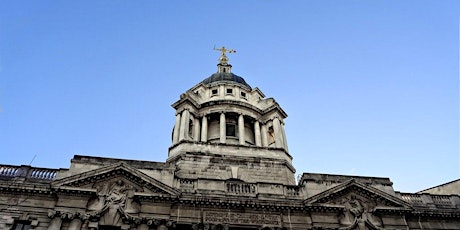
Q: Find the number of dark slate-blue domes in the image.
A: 1